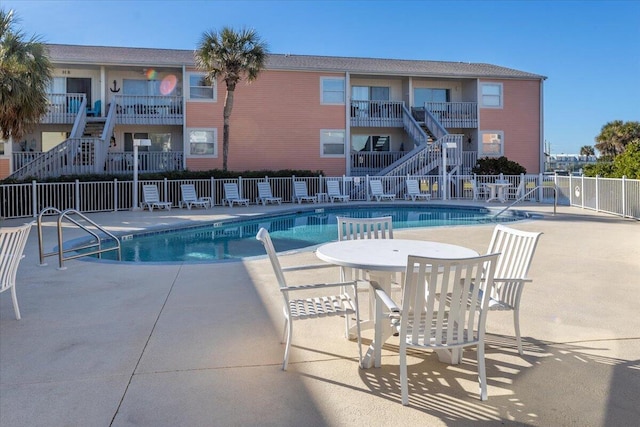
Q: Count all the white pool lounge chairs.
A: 8